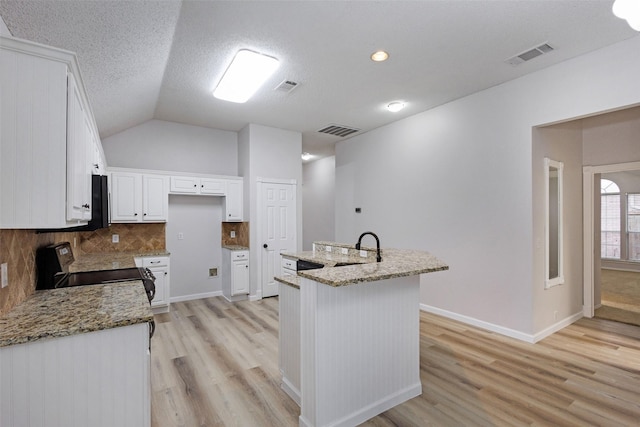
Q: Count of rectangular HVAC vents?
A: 3